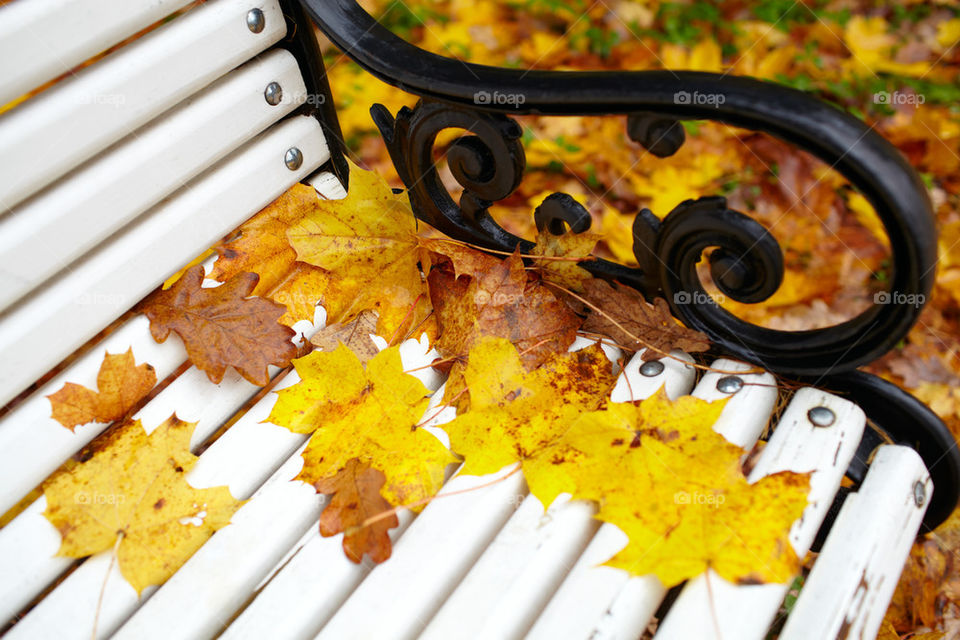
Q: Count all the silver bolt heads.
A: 7